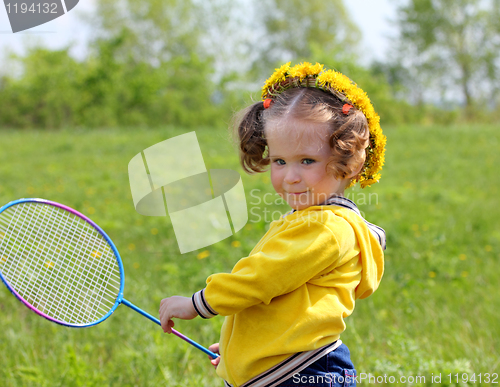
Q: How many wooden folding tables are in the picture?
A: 0